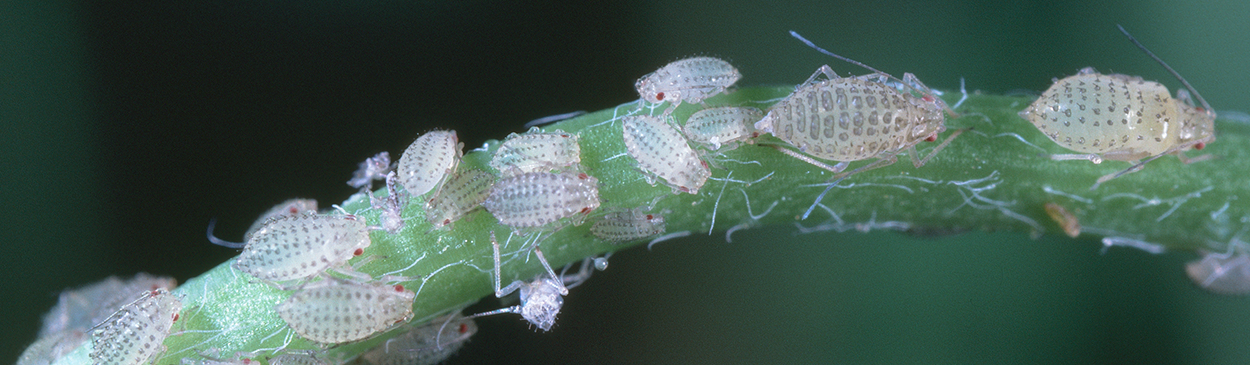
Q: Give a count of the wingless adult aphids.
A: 2